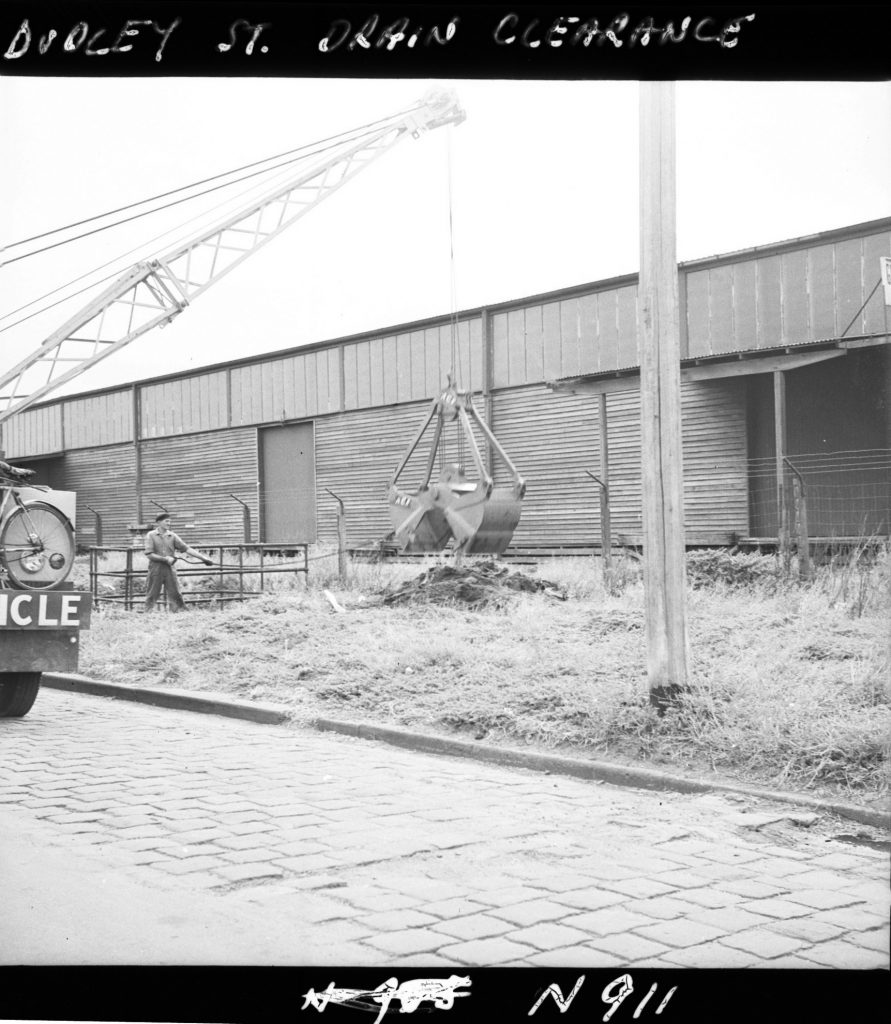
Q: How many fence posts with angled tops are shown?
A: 6